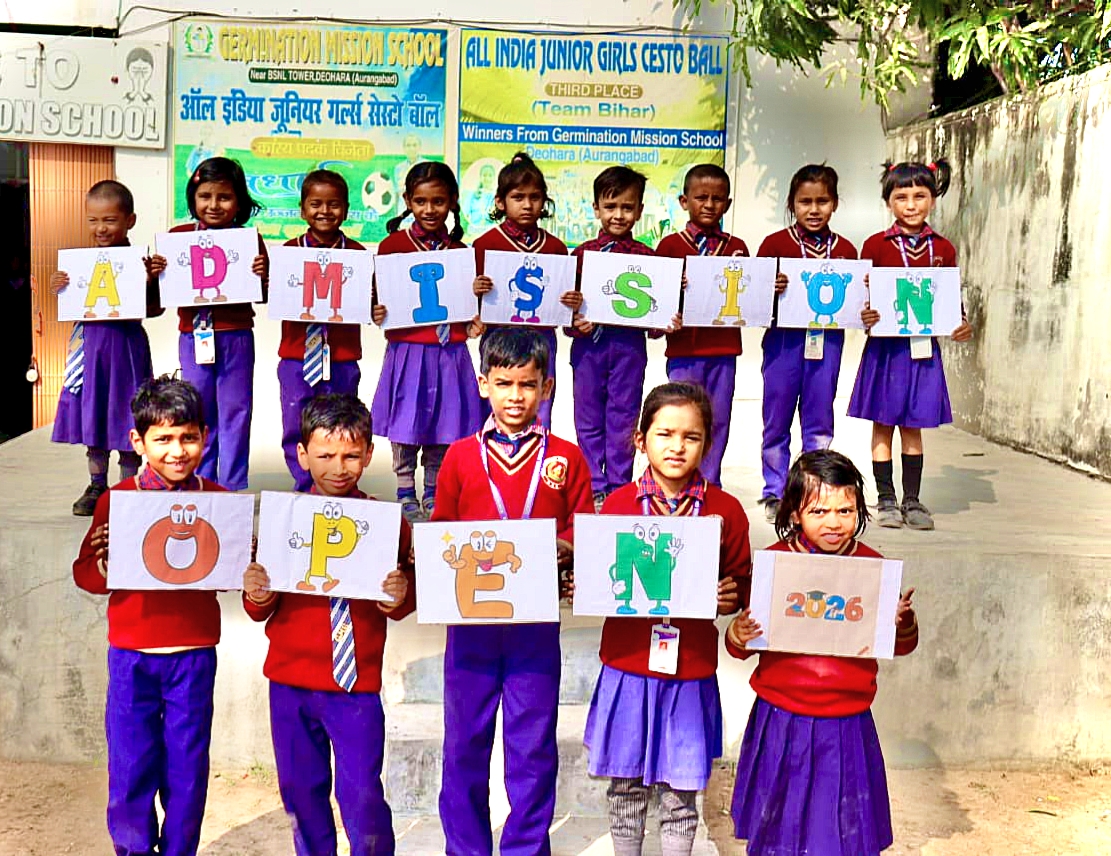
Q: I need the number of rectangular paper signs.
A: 14